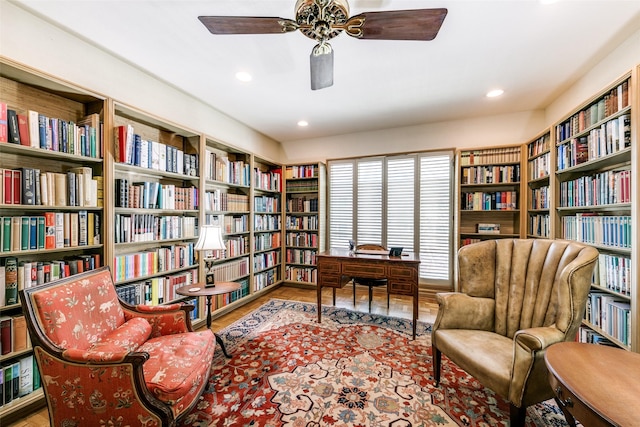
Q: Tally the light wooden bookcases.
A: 8